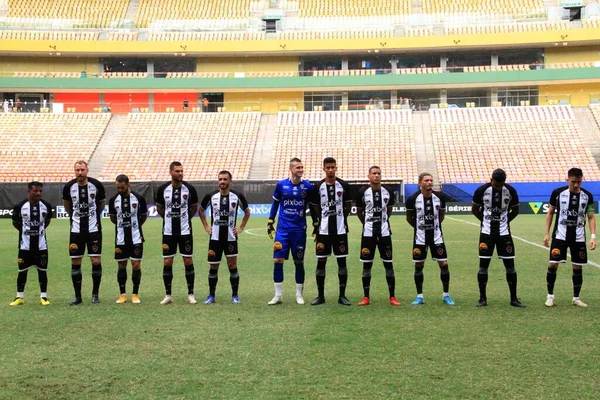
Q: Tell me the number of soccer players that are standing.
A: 11